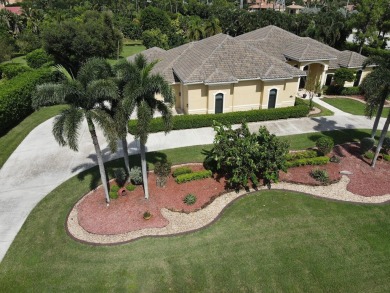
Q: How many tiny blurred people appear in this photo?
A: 0